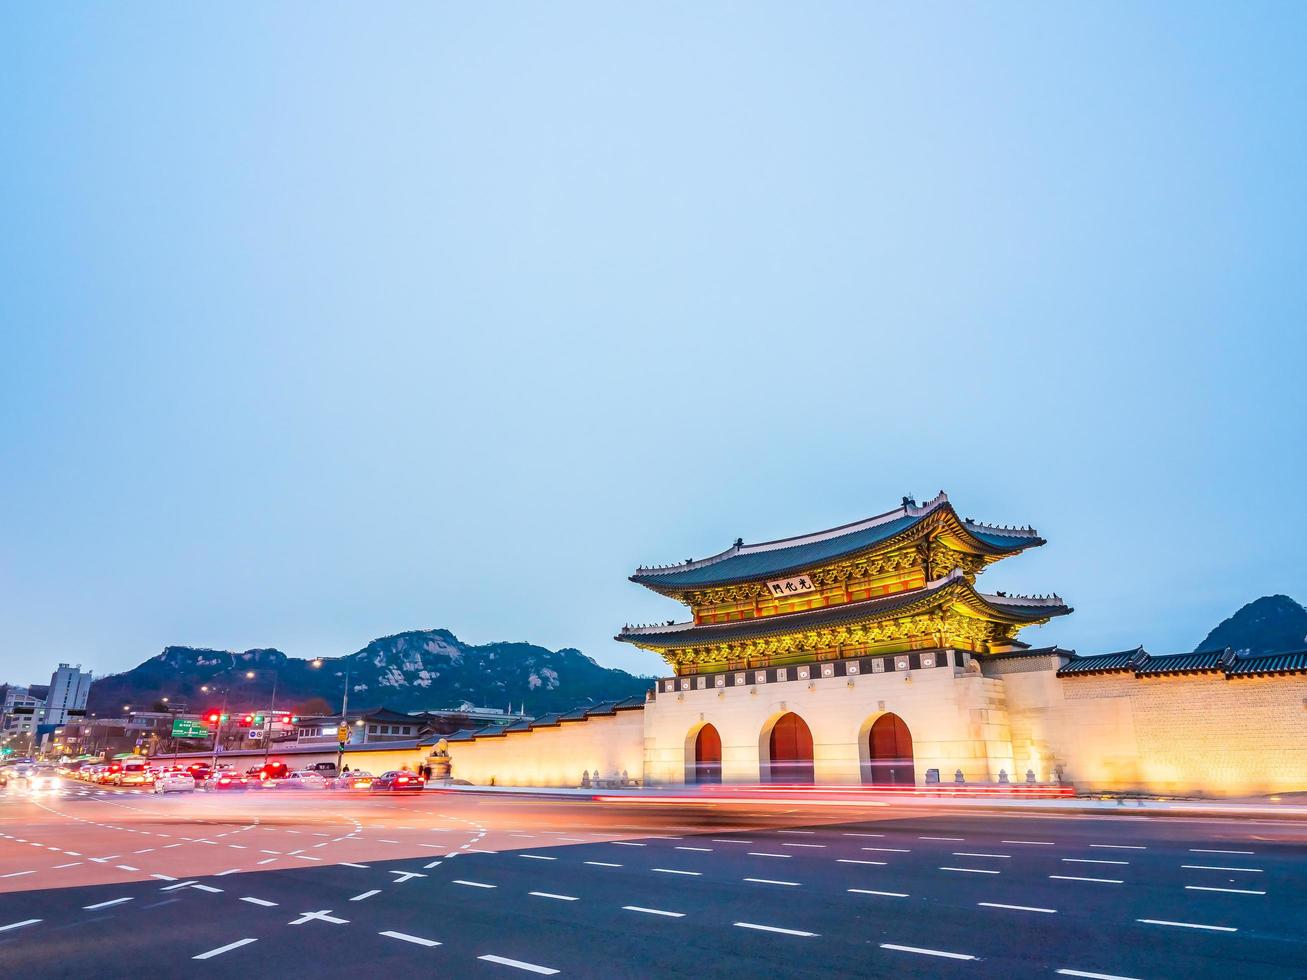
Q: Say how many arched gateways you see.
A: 3